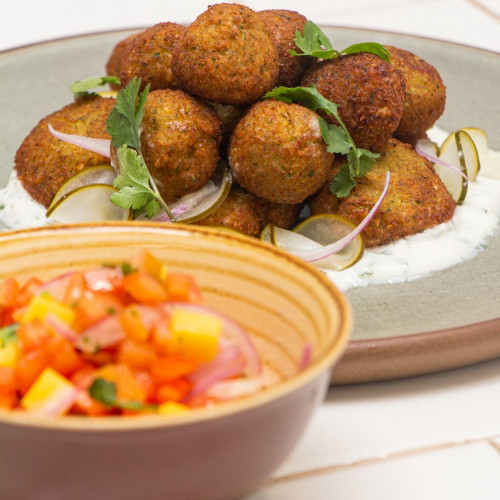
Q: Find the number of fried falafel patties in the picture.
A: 11